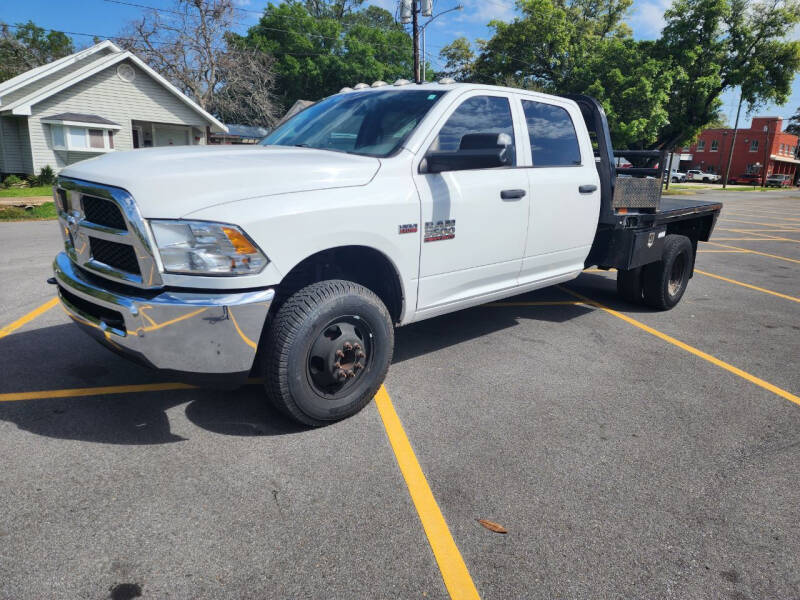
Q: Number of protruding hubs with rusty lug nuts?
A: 1